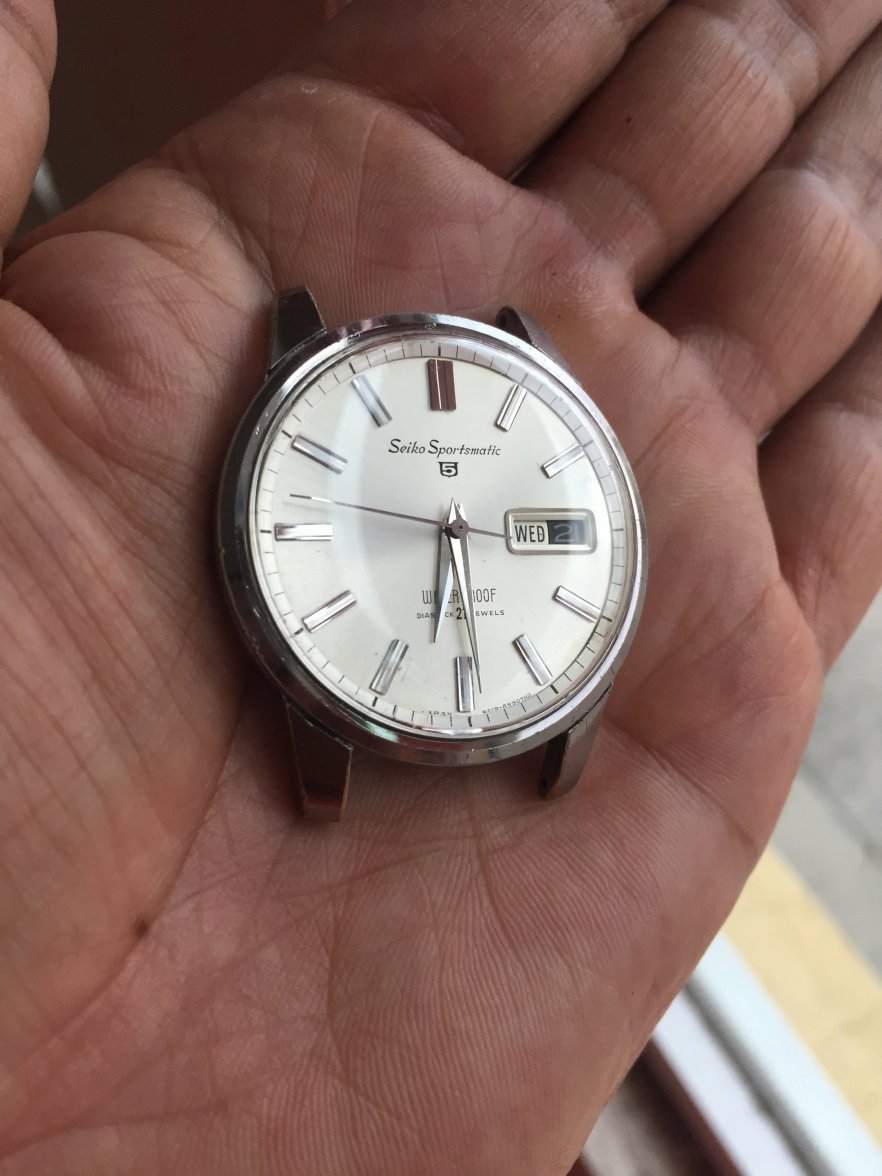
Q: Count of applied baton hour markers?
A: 11